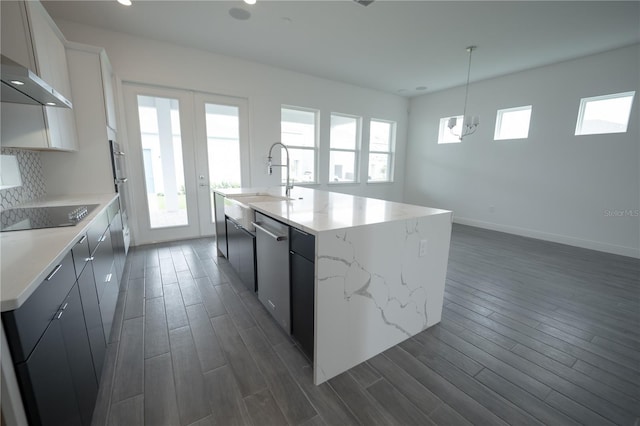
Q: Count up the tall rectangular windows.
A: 3